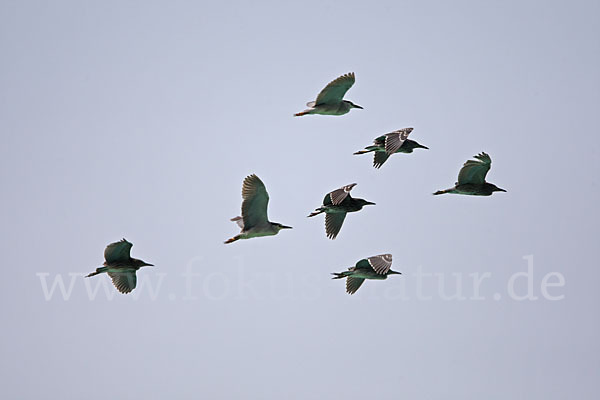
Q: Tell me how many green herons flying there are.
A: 7